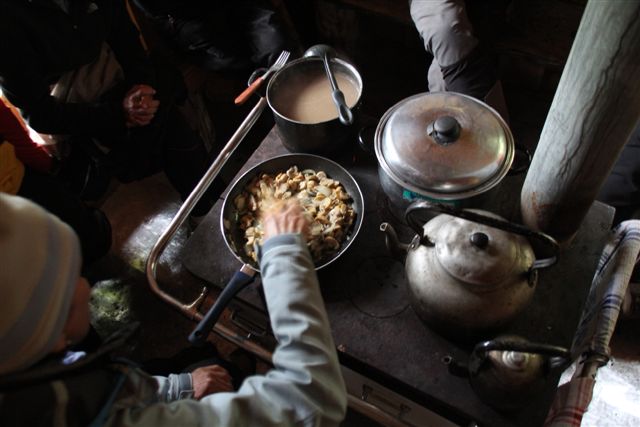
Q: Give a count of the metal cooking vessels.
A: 5